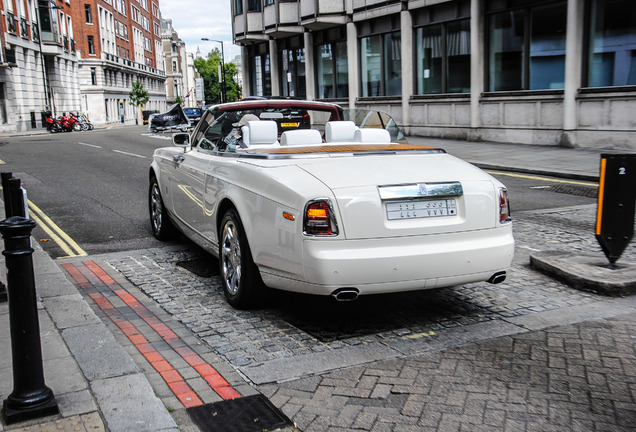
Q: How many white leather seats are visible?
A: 4